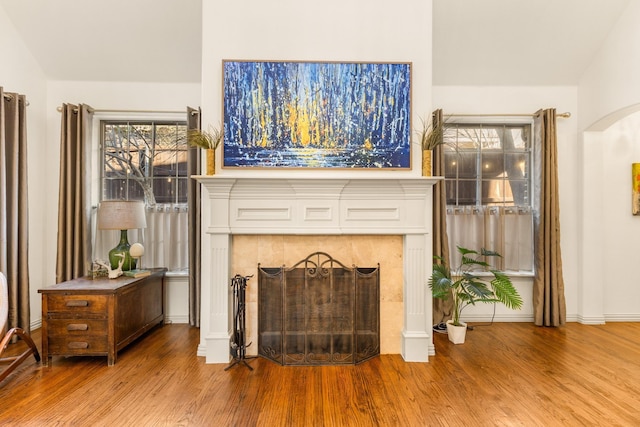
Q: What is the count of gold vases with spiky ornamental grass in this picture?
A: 2